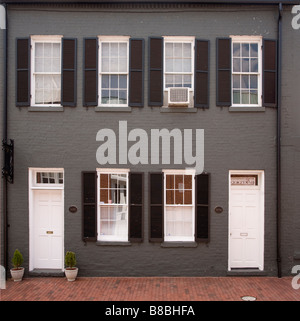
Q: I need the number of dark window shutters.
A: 12